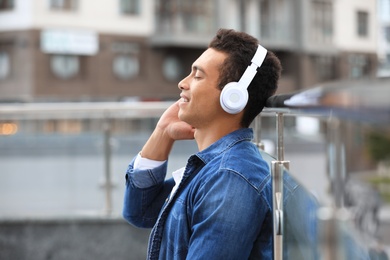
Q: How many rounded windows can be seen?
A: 4